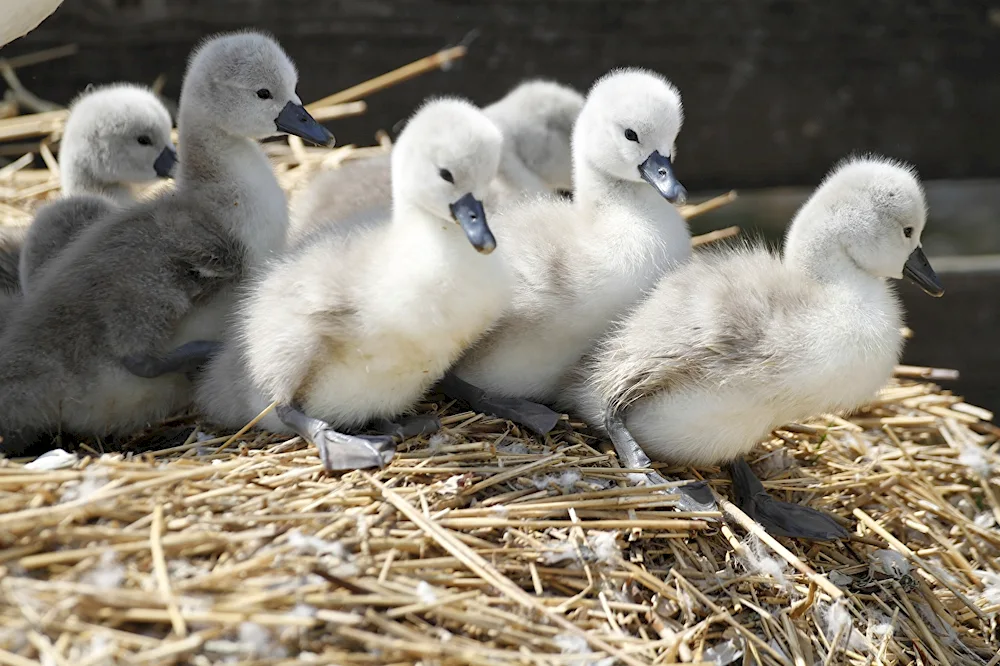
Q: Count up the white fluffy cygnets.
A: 6